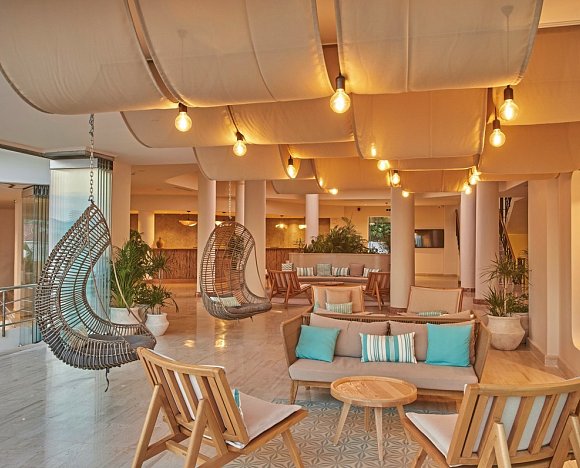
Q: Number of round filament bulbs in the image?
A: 12